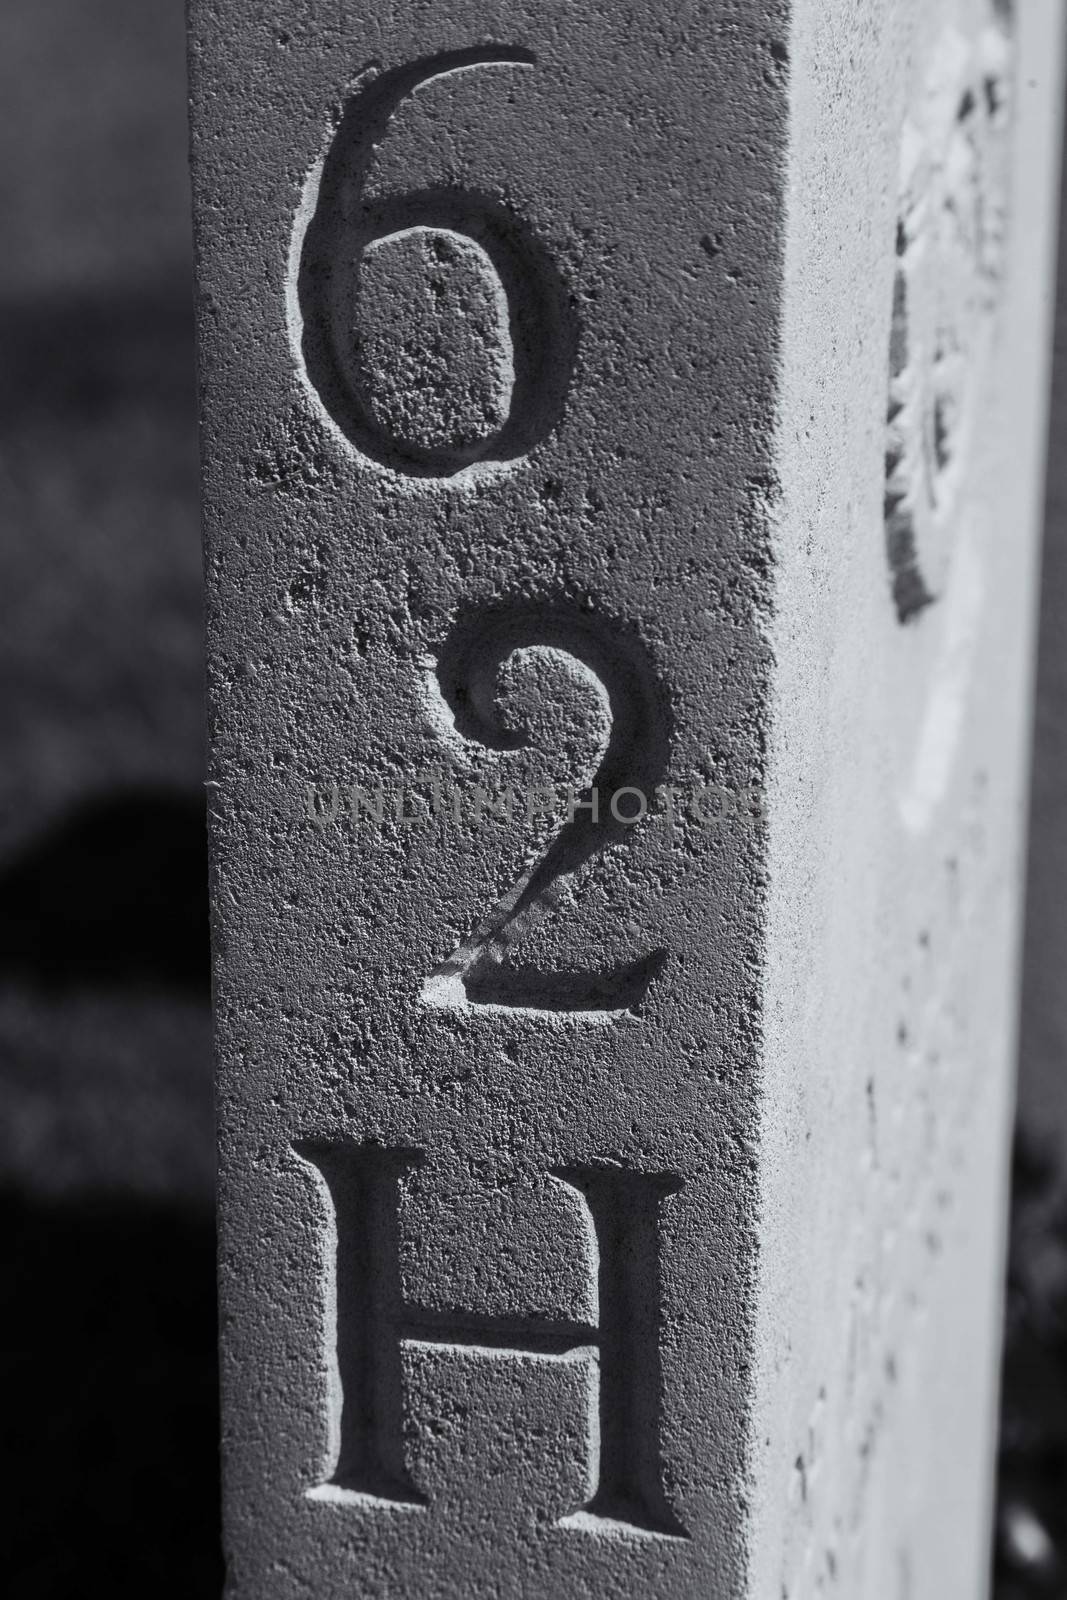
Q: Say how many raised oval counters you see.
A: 1